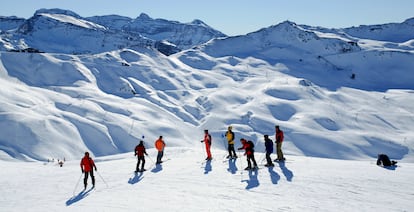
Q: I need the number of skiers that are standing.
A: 8